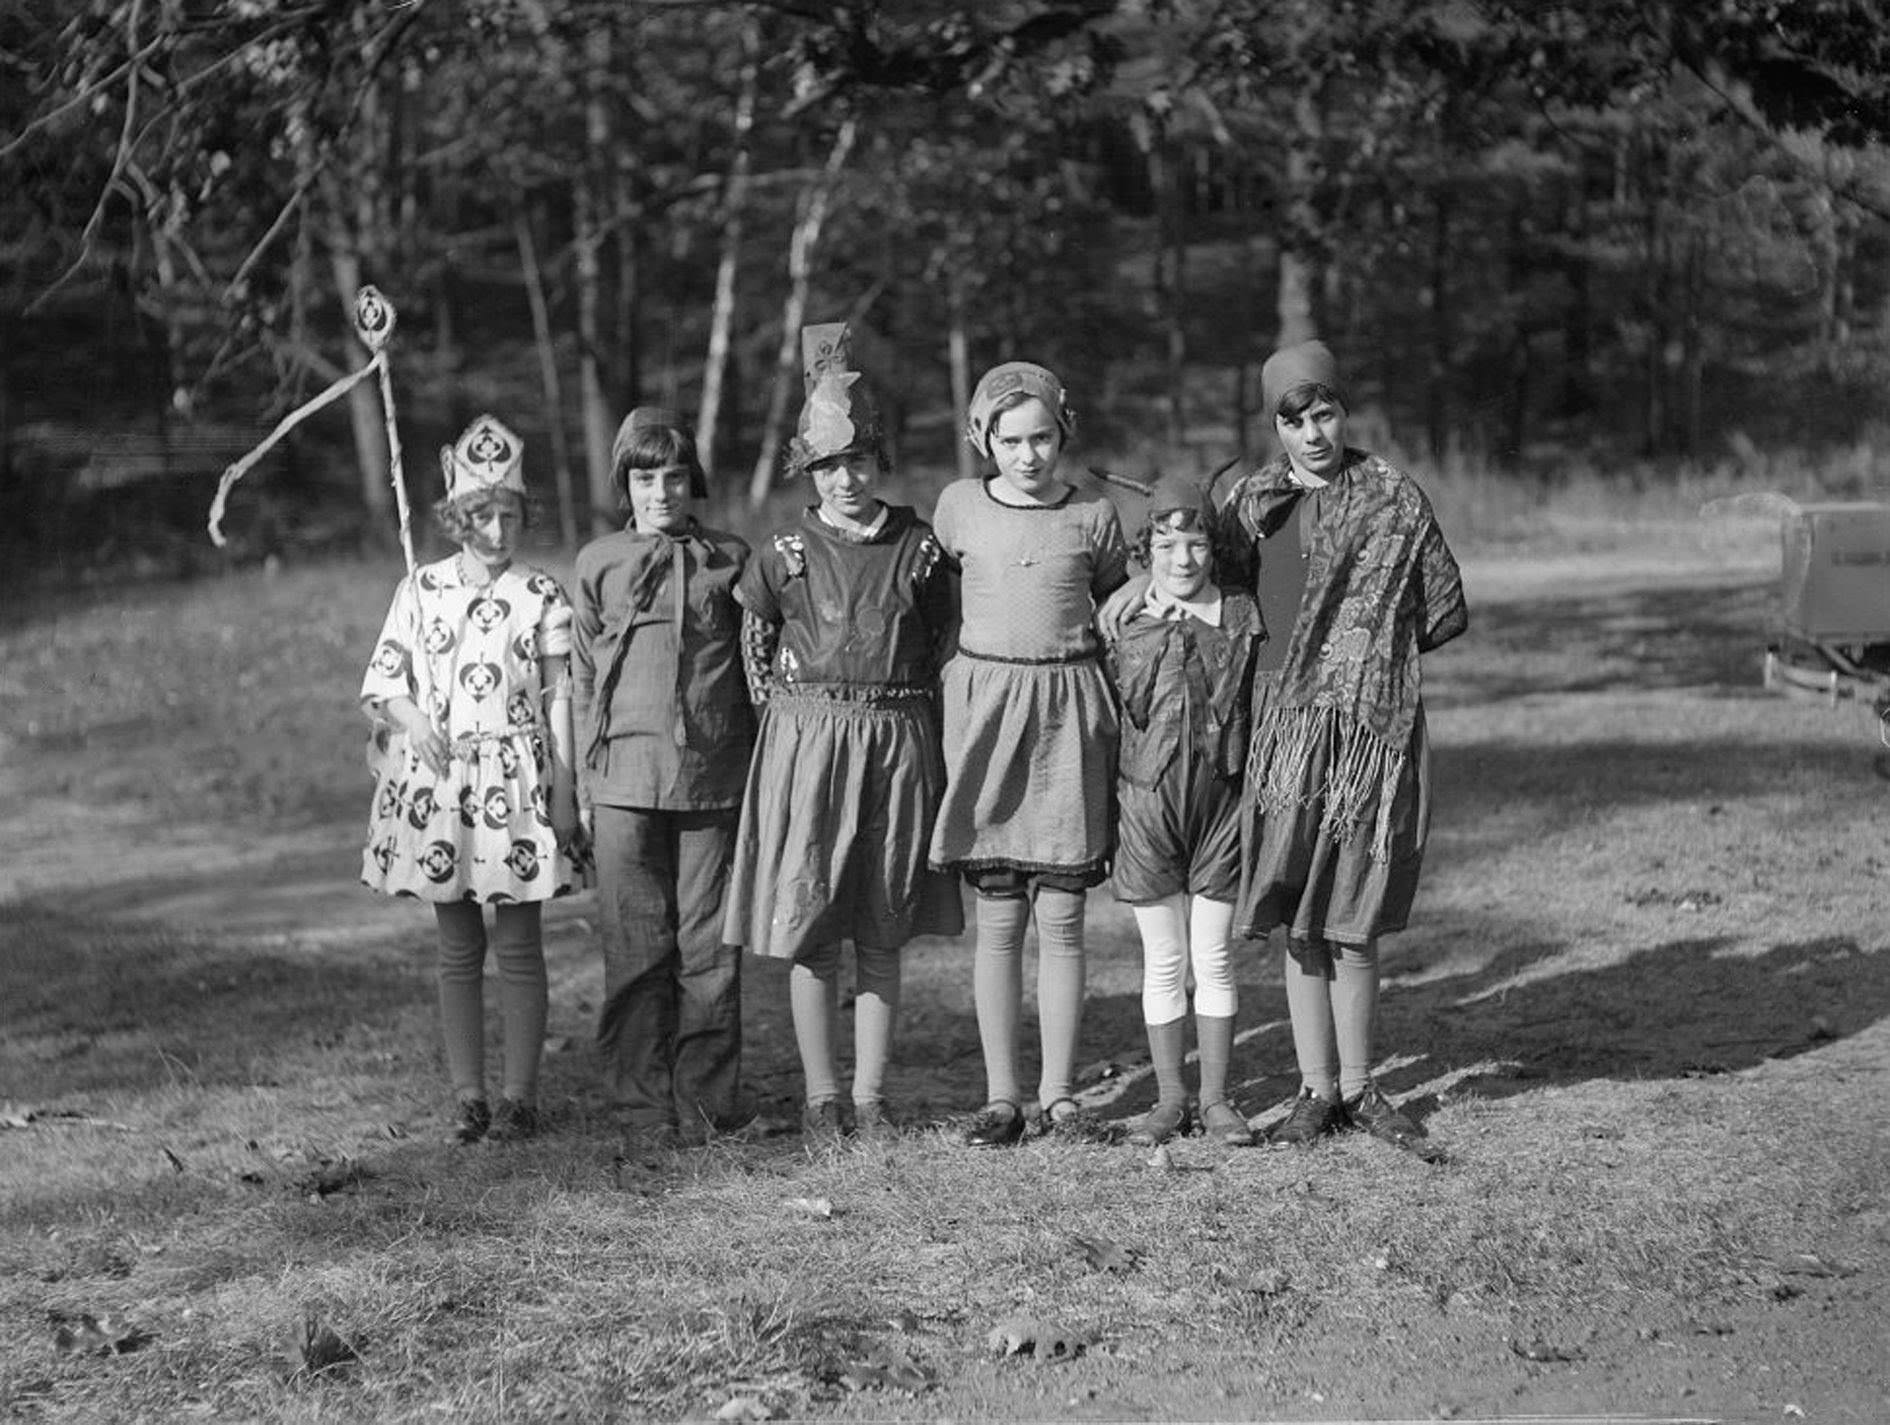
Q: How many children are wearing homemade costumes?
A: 6